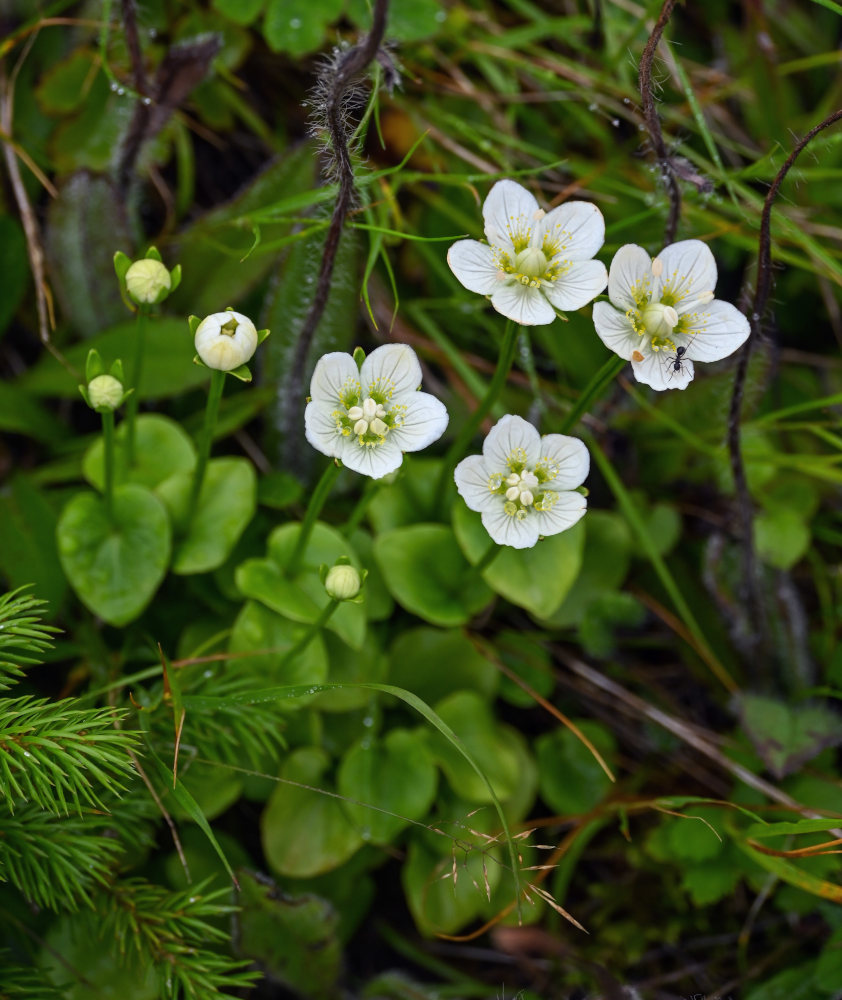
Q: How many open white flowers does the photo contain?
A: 4